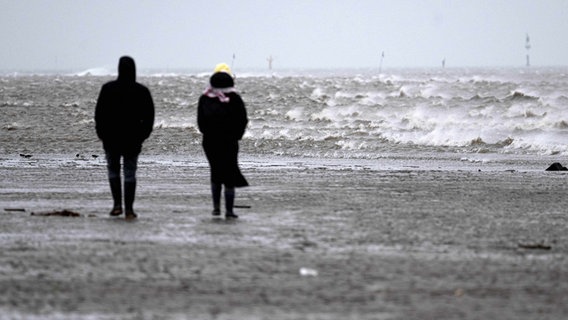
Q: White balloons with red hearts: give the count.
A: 0